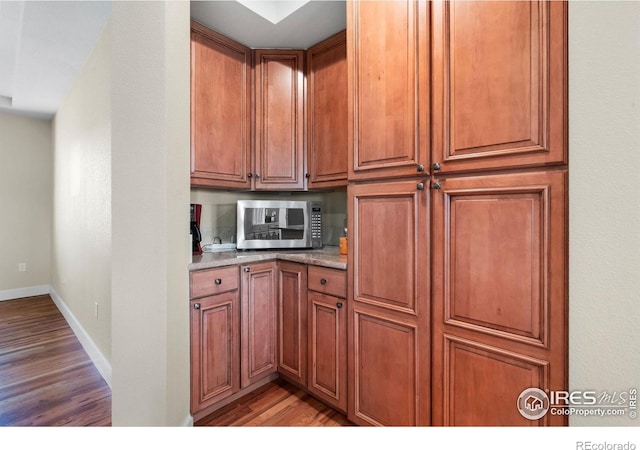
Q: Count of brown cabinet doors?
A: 11